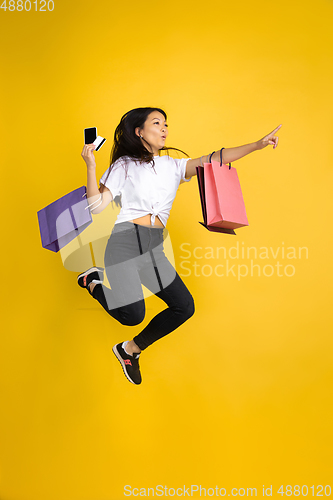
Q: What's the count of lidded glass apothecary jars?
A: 0